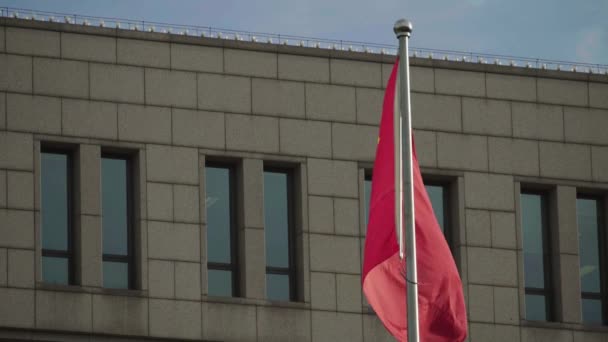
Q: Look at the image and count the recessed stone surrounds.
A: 4